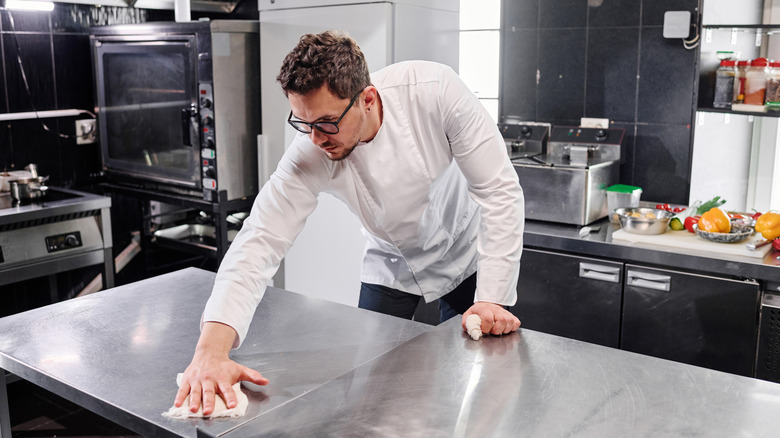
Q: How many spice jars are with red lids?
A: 4